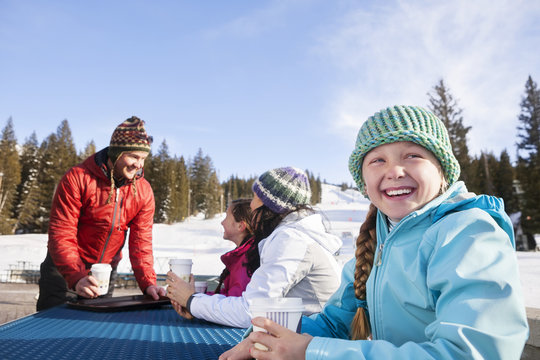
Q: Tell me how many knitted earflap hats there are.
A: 1